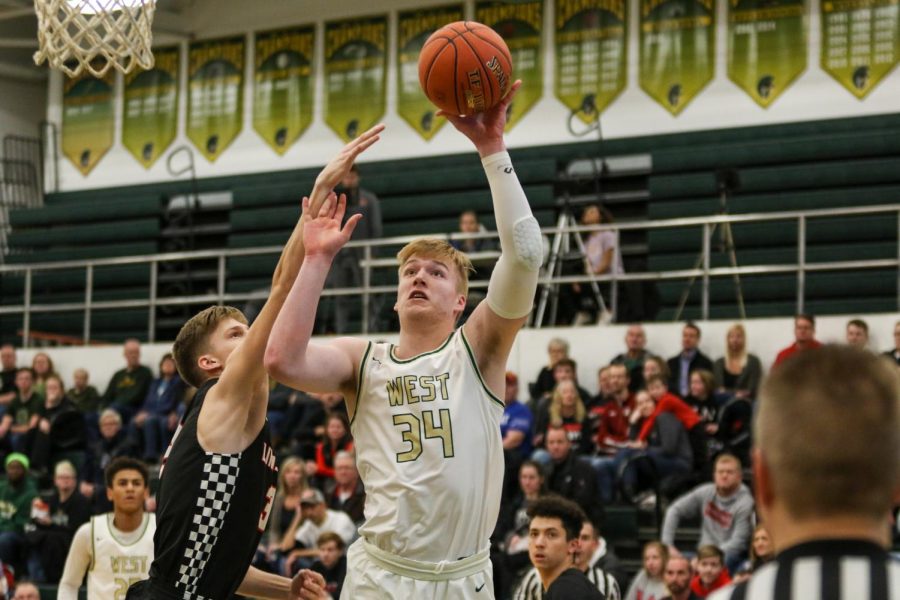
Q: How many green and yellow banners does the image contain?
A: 11